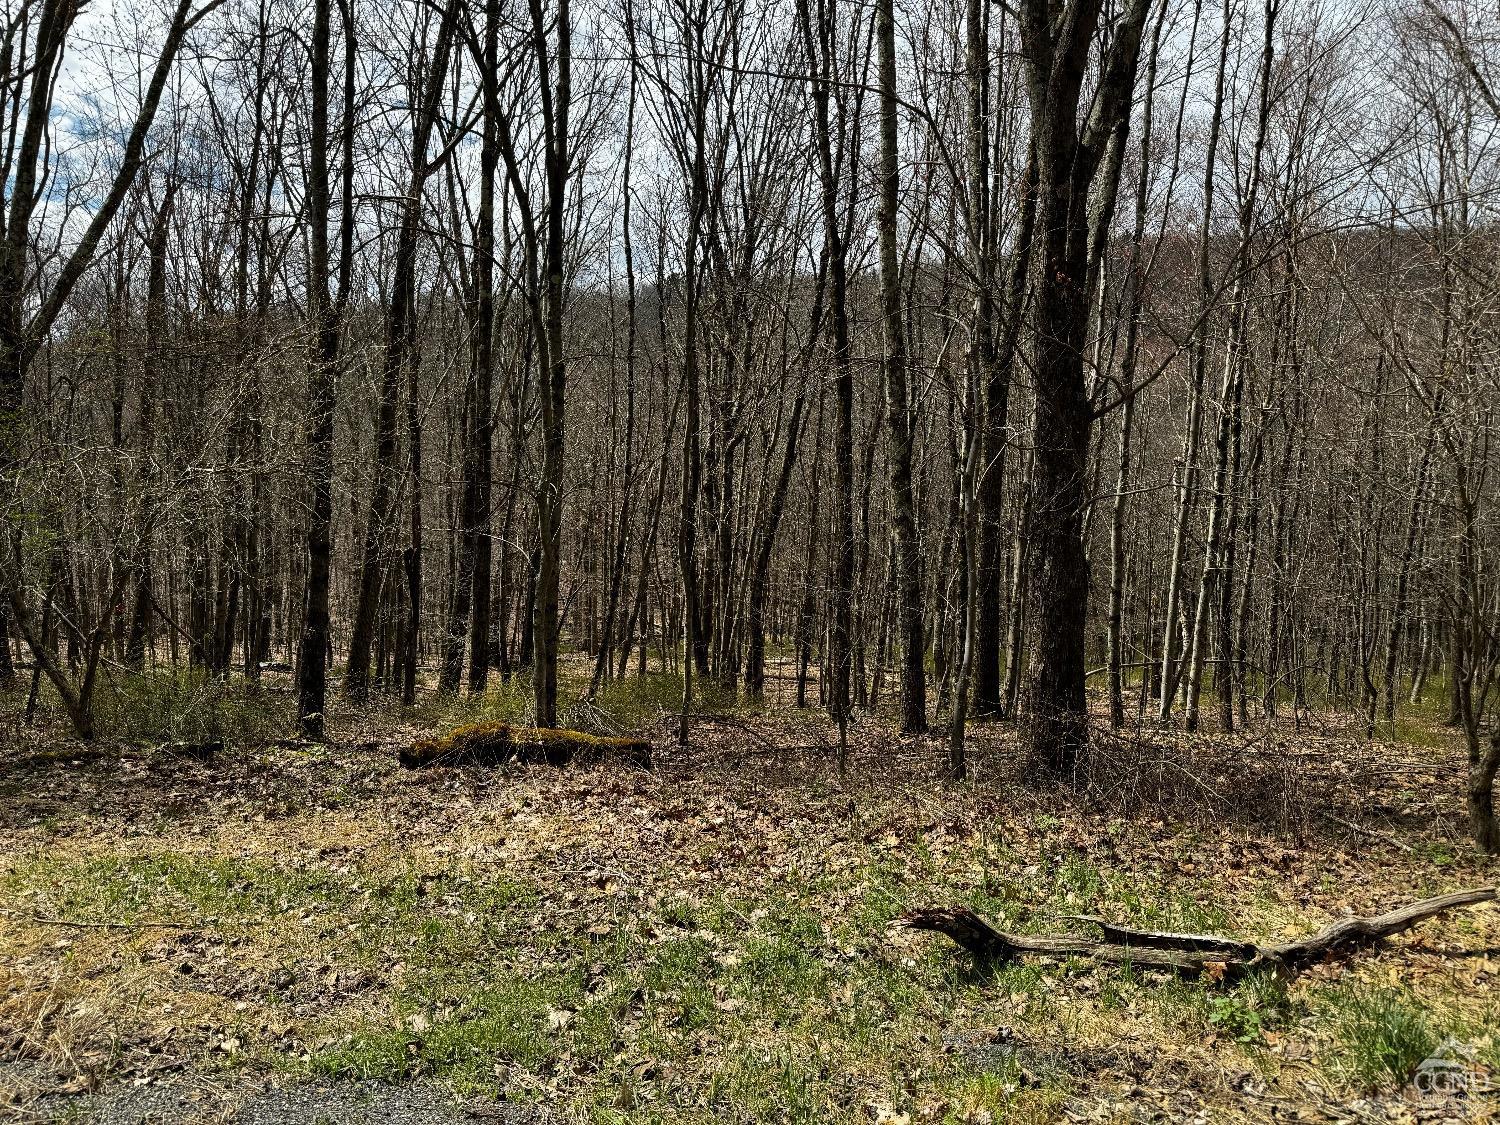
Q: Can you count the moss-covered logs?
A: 1